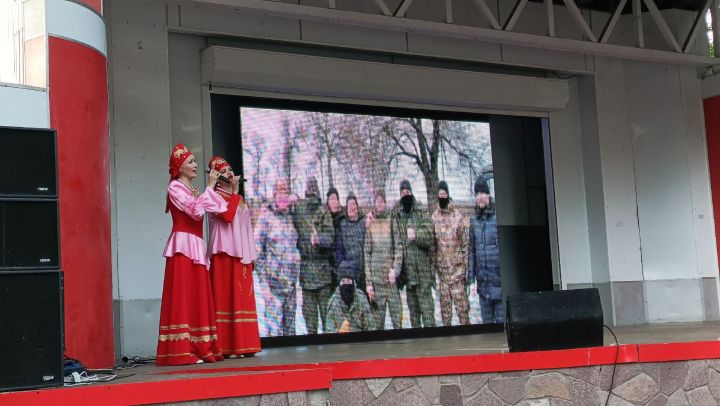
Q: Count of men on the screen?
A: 9